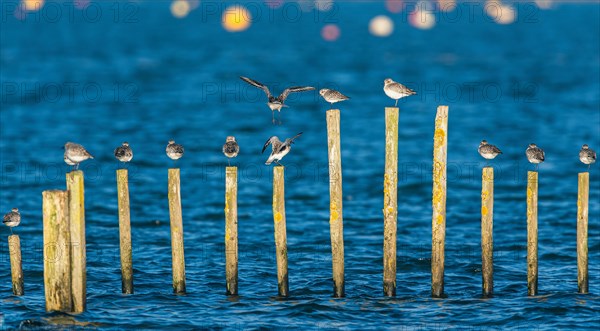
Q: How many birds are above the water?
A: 12